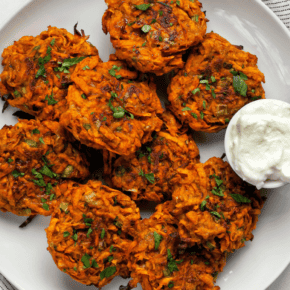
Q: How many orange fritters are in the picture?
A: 9